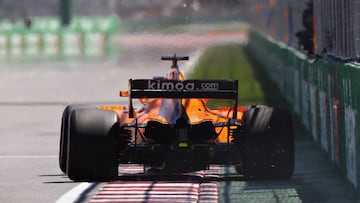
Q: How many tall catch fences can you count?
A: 1